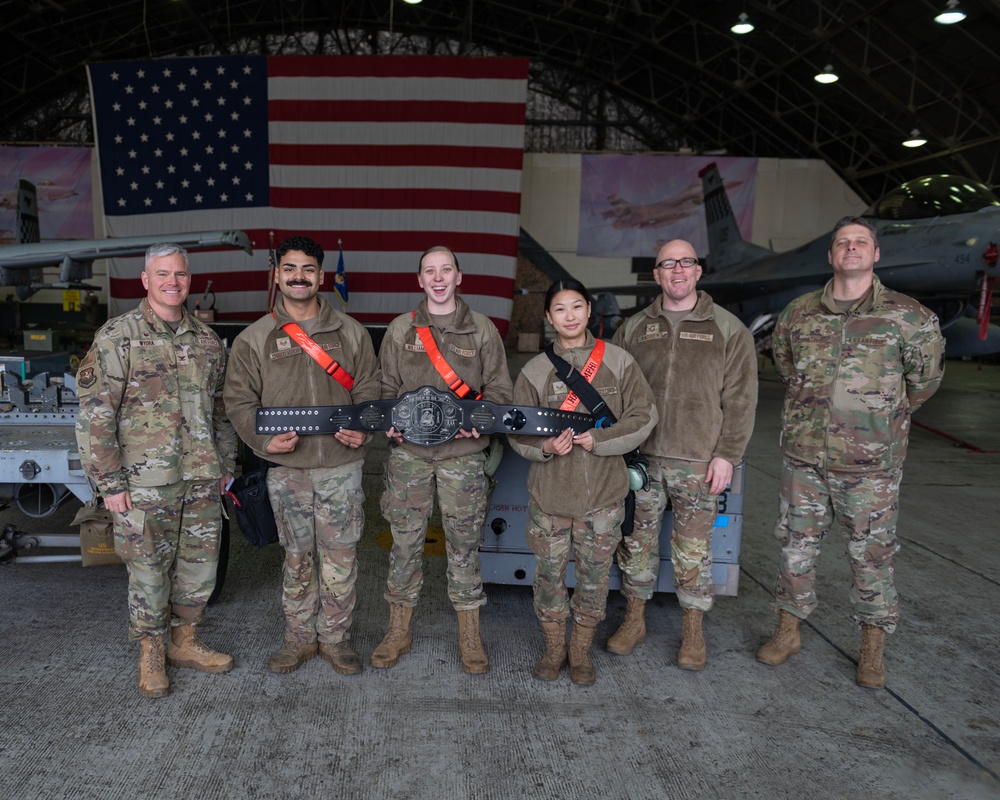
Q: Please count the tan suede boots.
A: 12